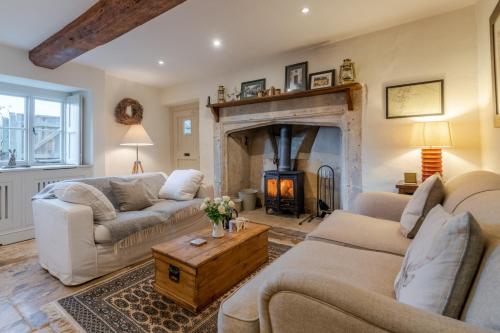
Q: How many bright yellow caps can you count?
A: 0